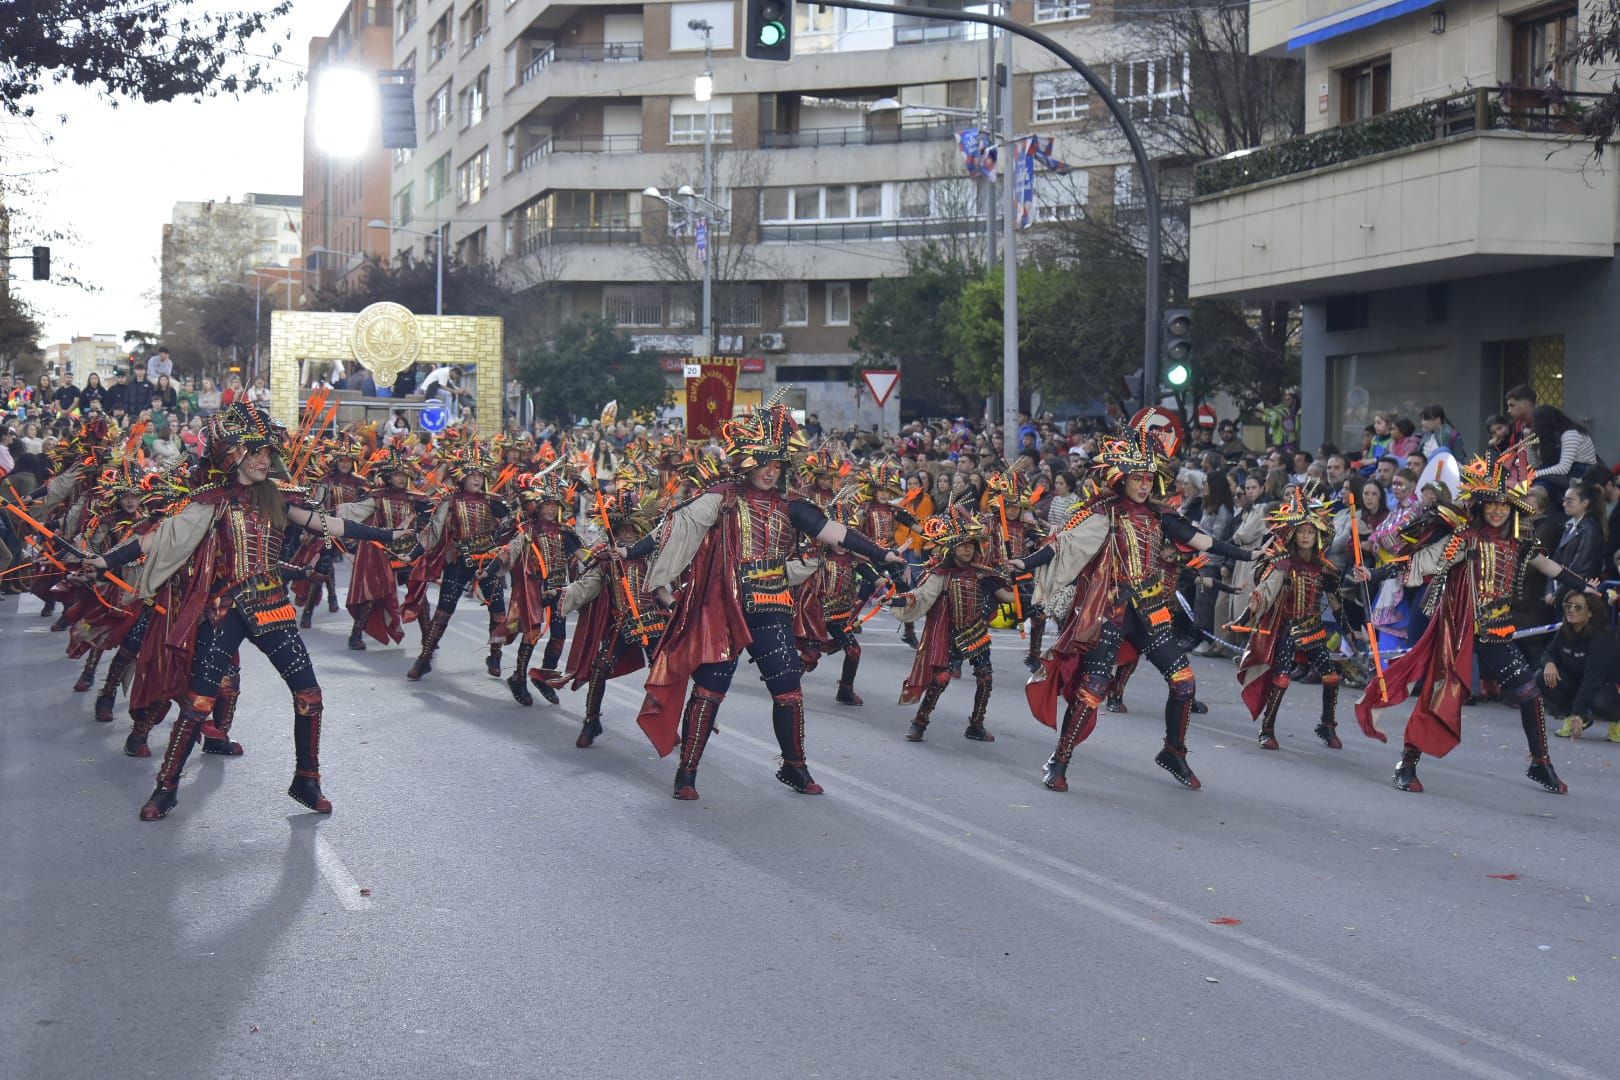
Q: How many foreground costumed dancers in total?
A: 4